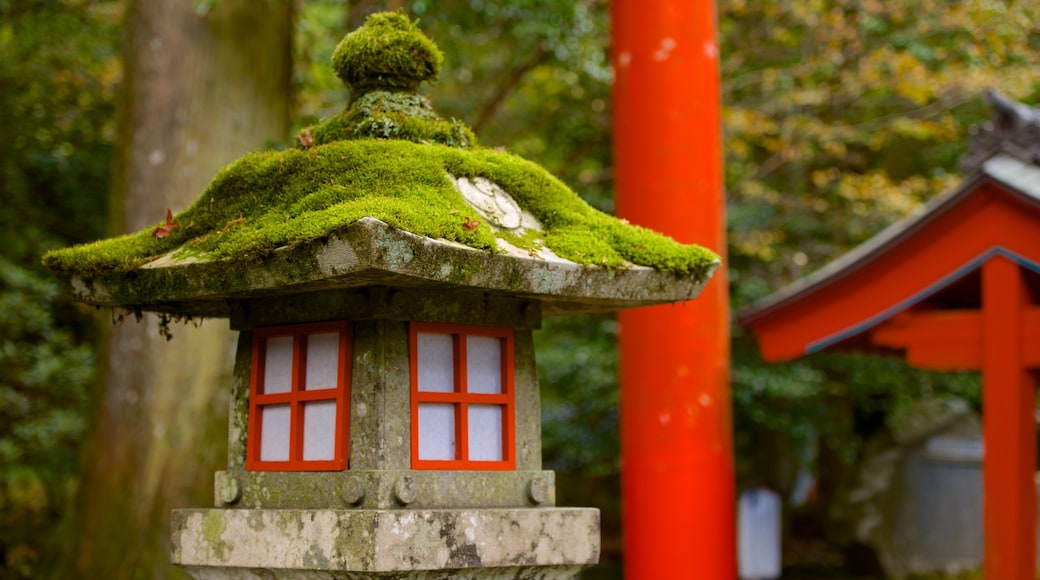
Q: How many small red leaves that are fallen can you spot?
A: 3